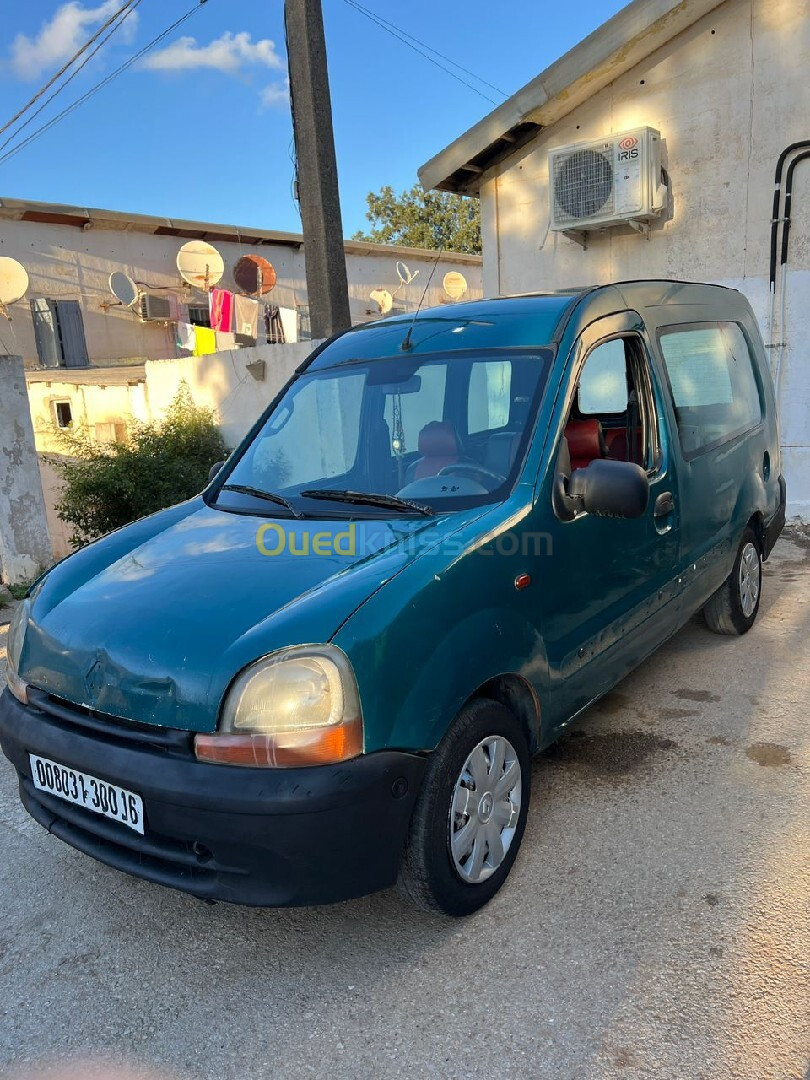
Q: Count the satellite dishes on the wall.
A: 7